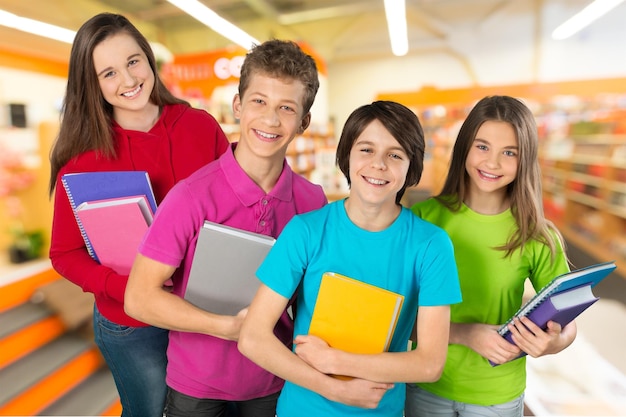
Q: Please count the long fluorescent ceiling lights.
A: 4